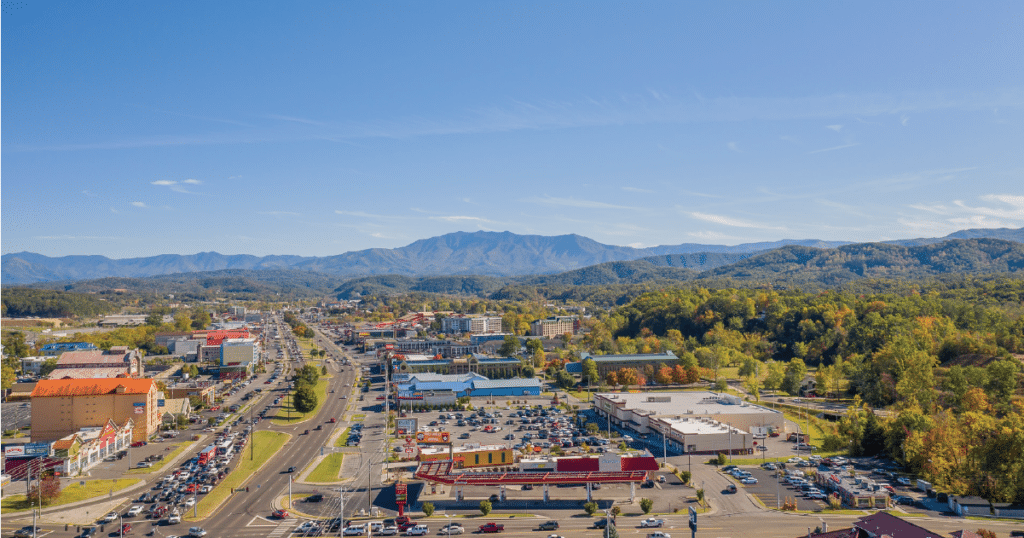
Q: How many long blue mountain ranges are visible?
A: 1